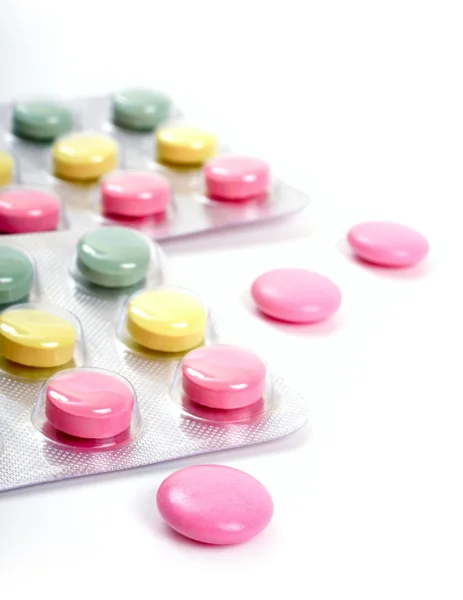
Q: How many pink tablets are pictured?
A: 8